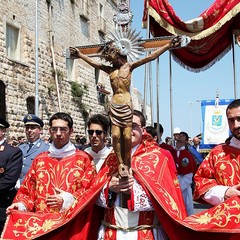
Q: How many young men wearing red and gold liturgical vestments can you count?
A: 3